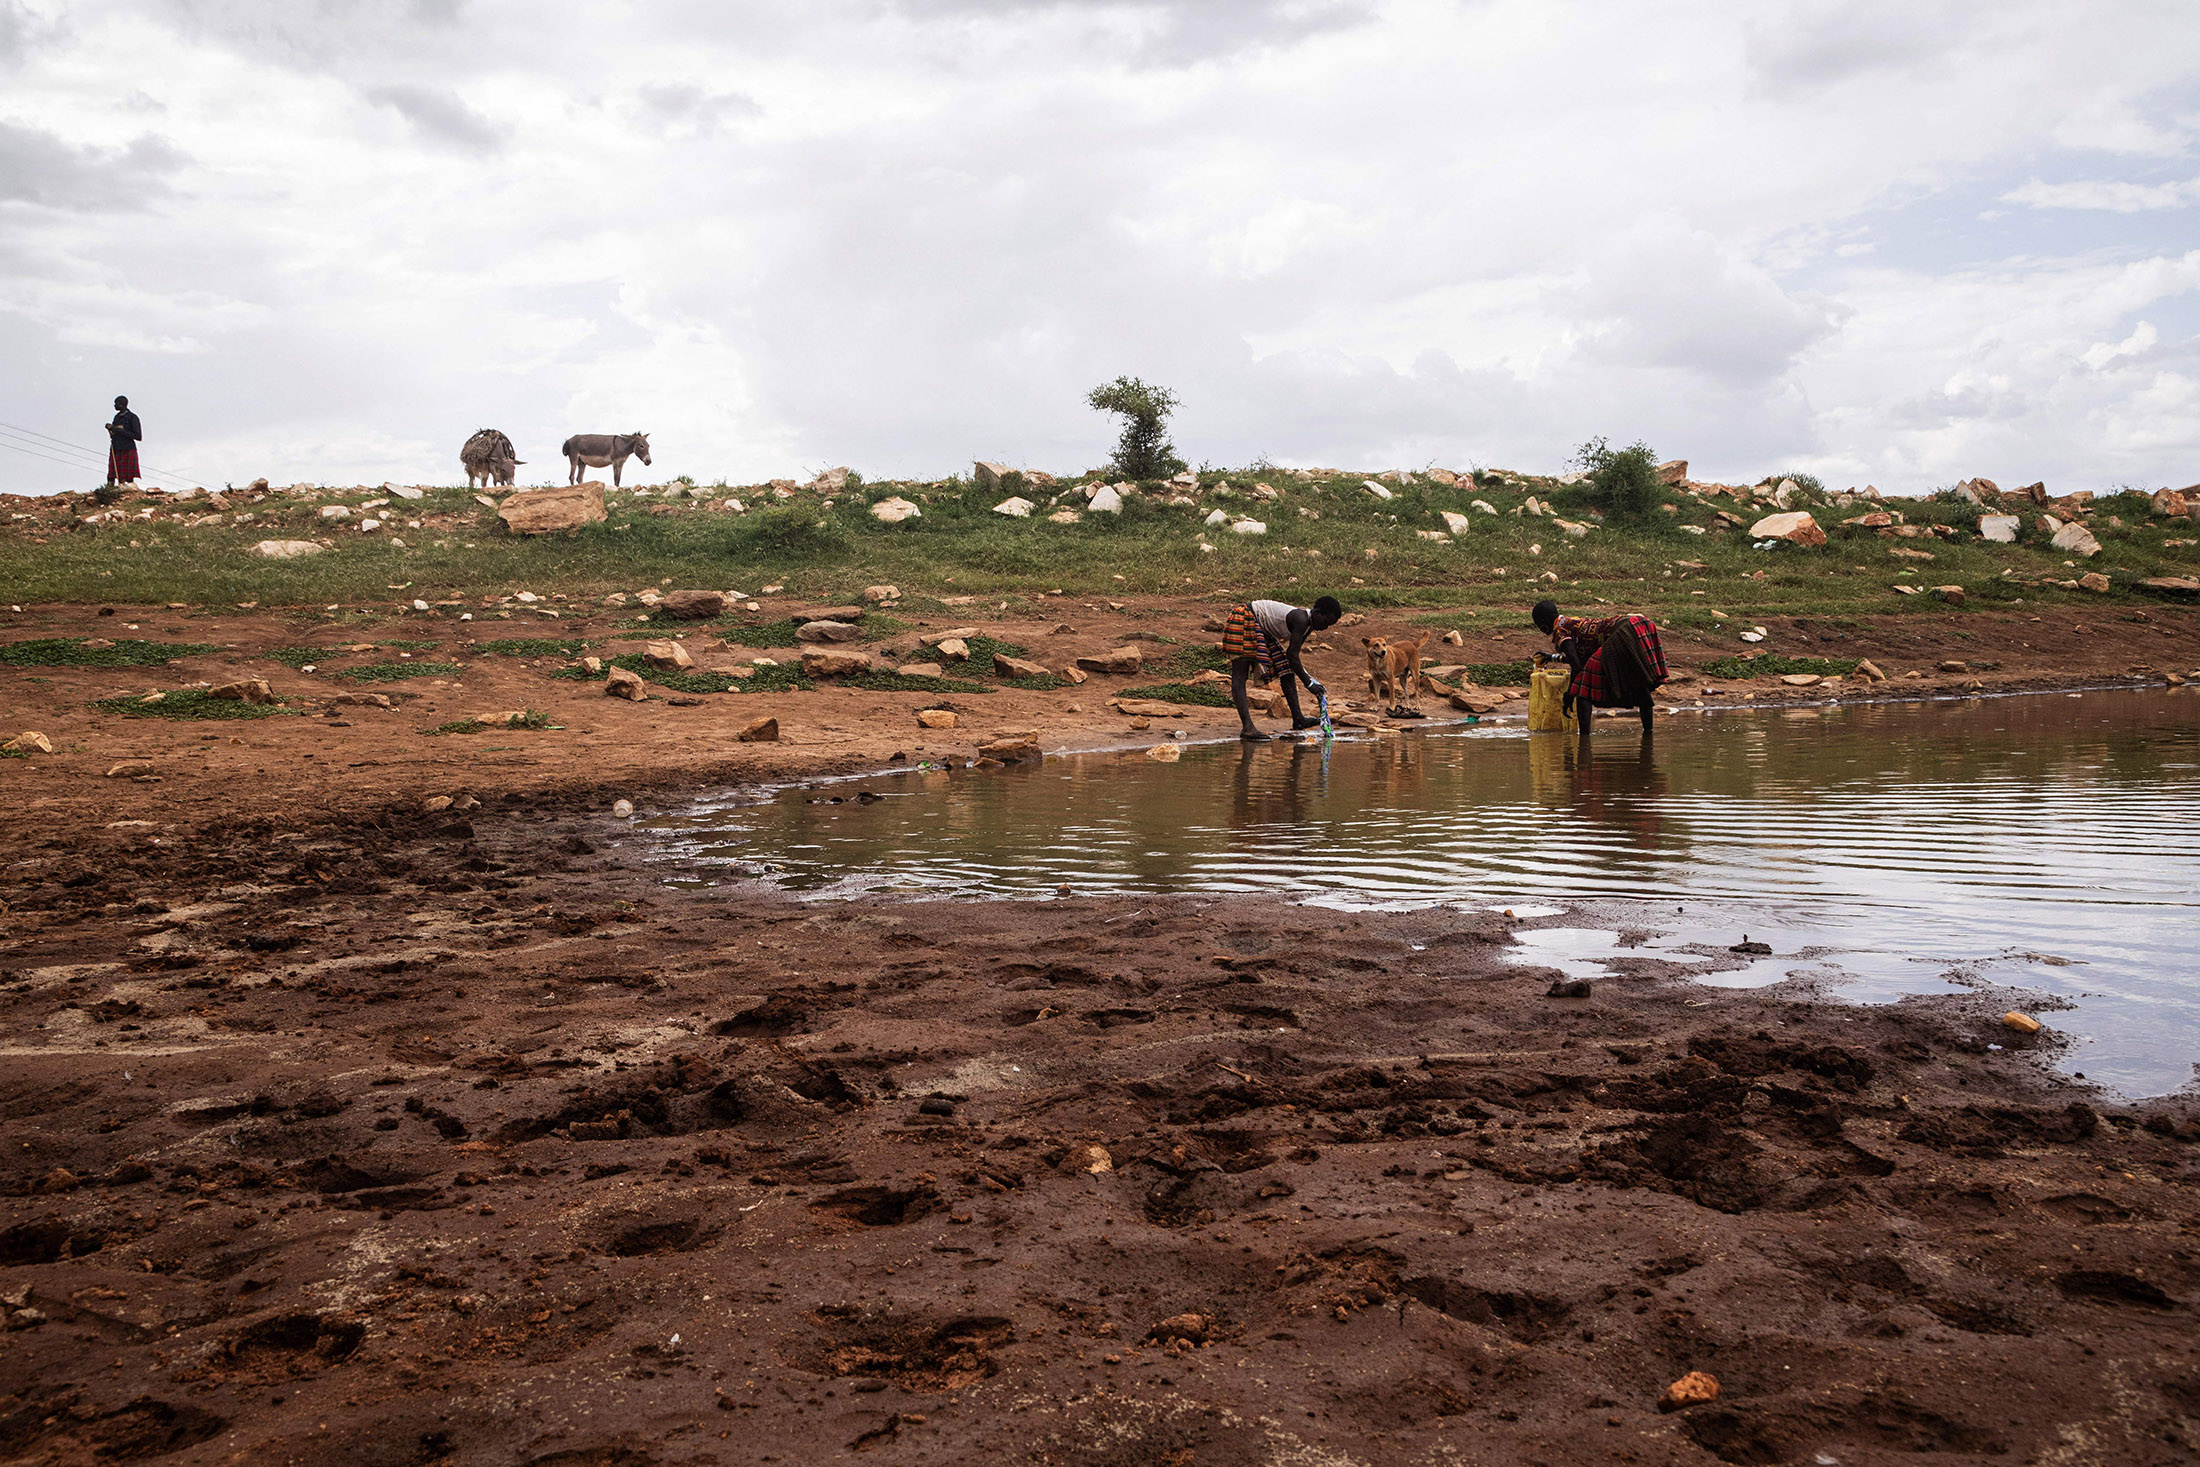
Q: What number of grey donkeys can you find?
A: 2